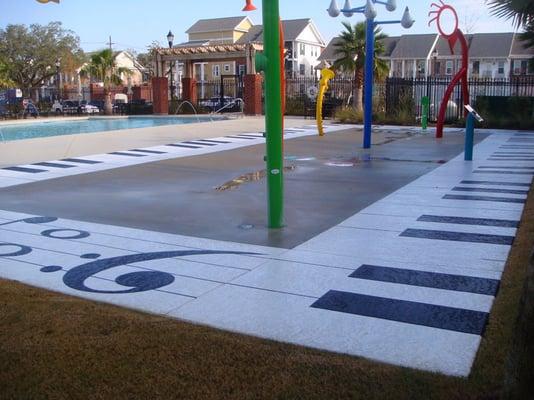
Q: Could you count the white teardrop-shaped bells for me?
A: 5